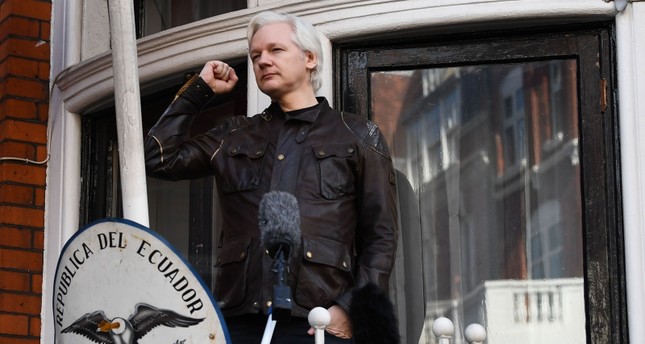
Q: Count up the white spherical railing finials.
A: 3